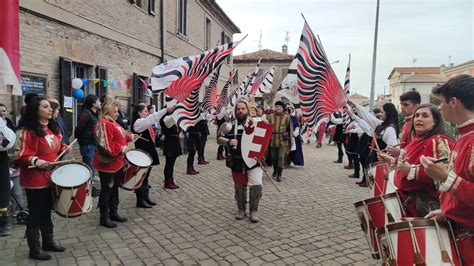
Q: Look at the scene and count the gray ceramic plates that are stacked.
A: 0